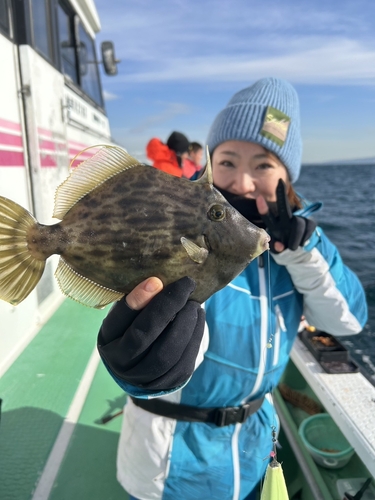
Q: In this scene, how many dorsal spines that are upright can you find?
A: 1